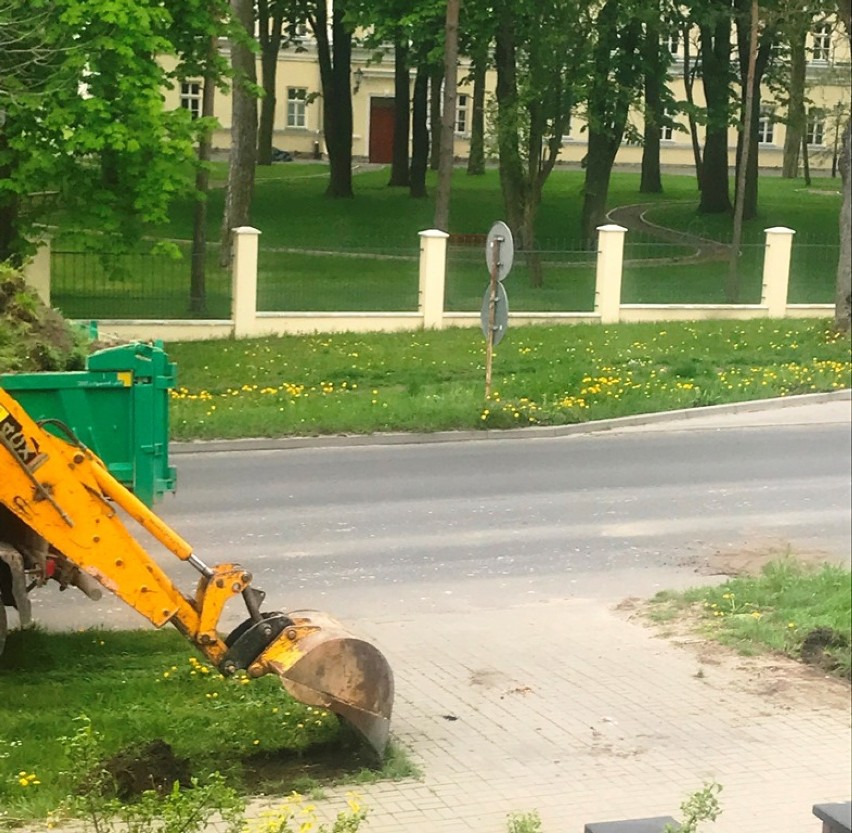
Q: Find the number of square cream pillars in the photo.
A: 5